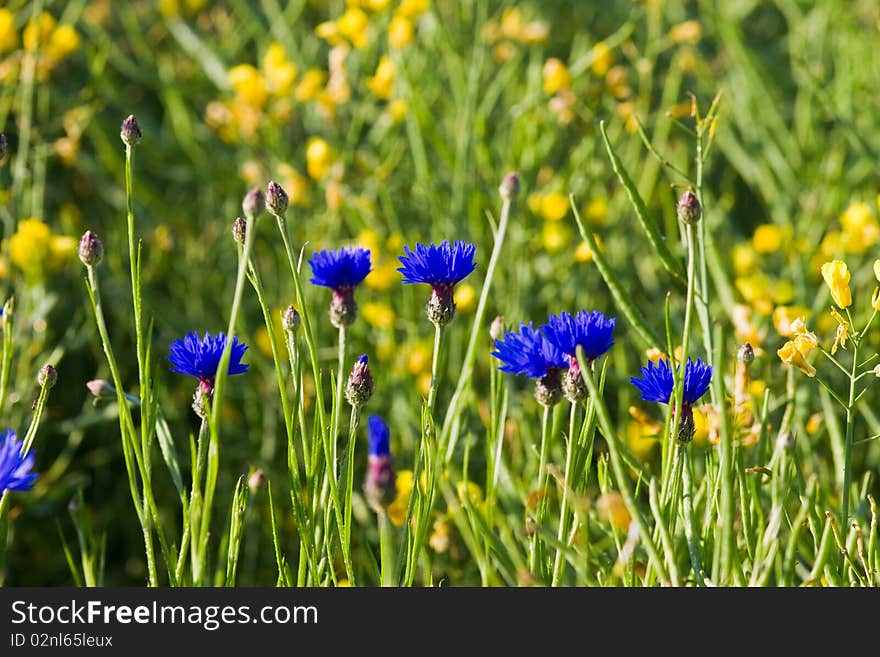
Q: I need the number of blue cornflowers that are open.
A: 7